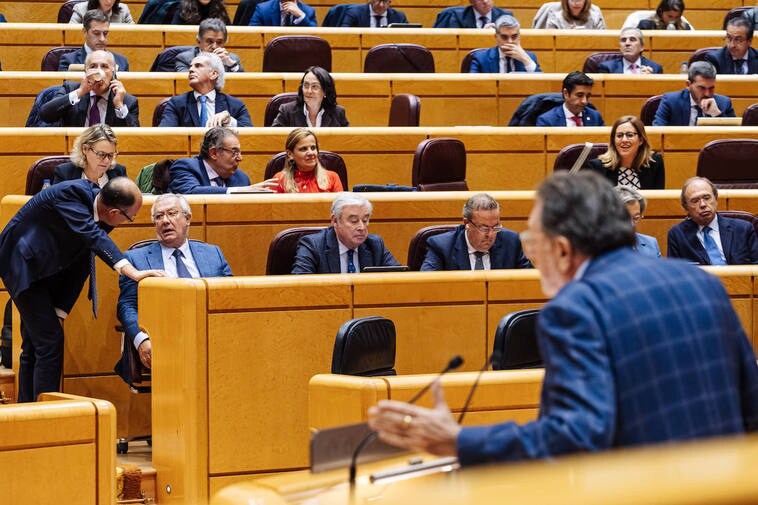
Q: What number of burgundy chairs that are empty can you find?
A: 6